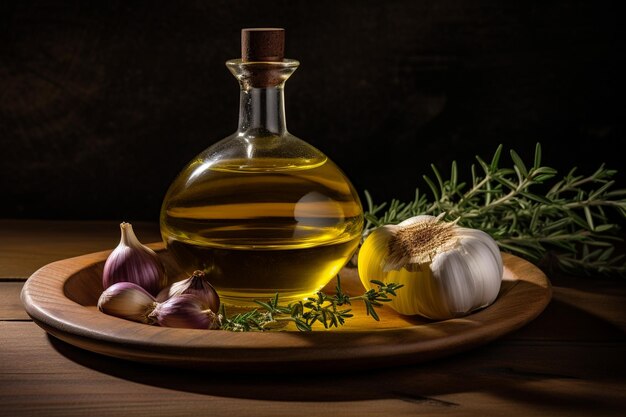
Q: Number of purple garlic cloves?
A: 4